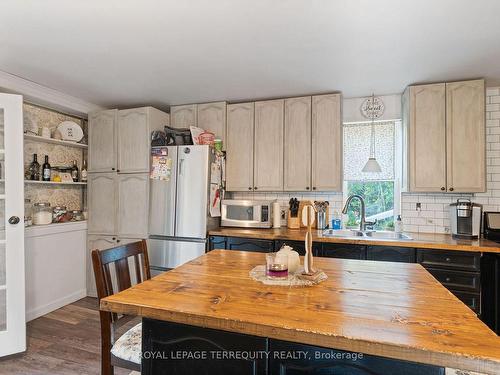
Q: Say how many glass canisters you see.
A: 4